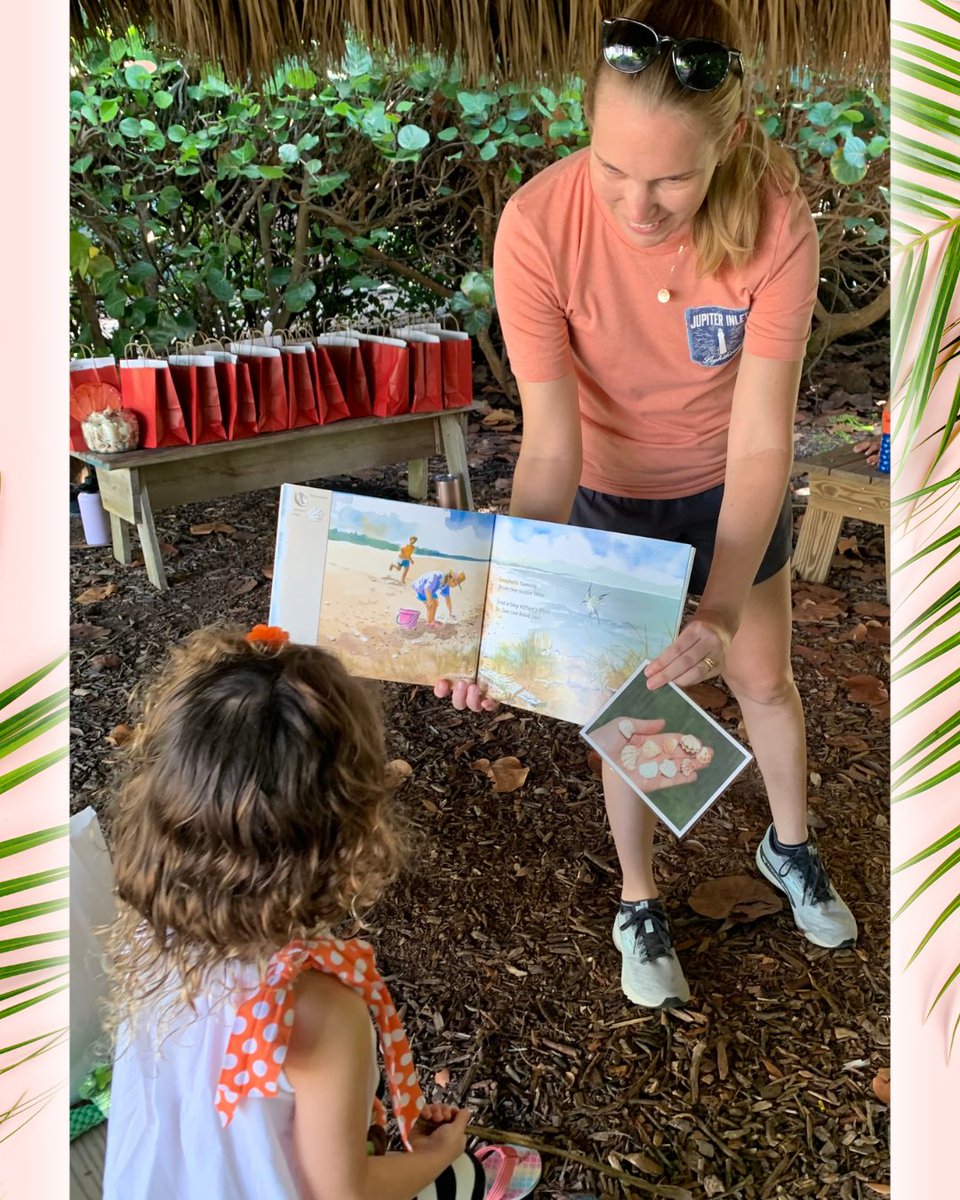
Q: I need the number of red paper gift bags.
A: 11